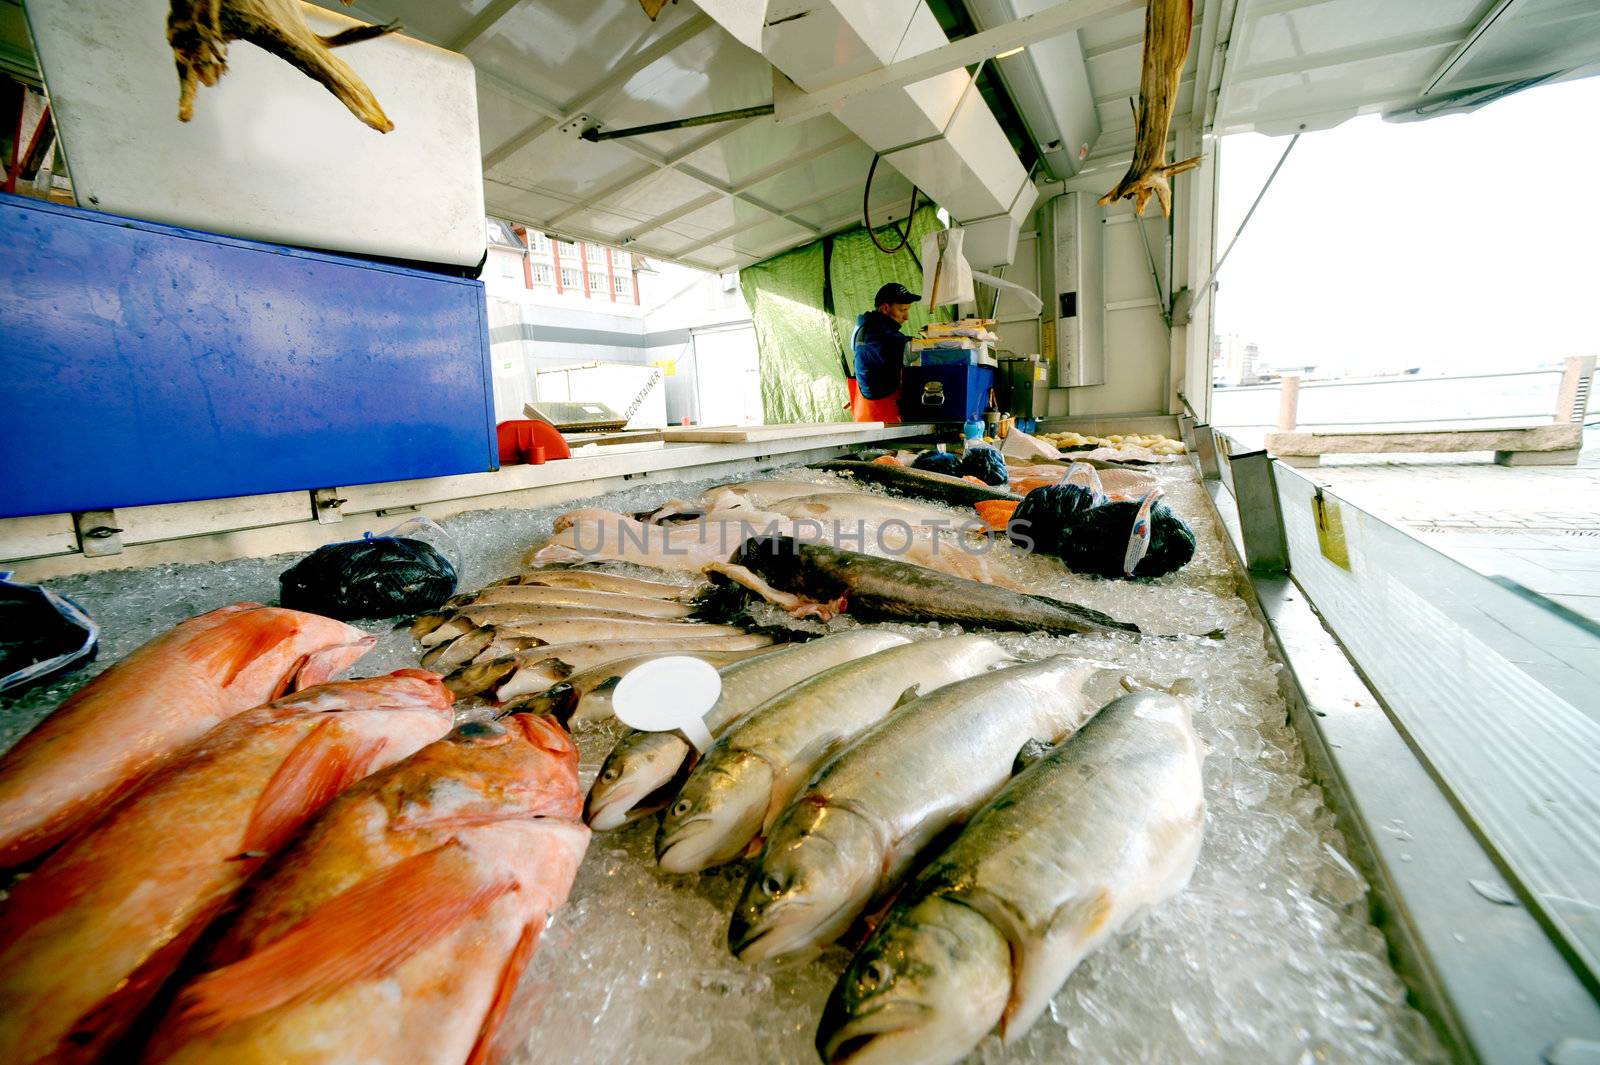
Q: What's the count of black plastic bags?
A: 6